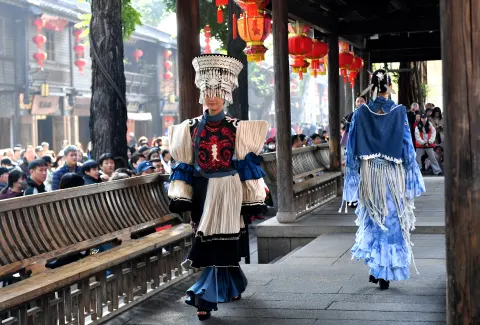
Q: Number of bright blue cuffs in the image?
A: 2